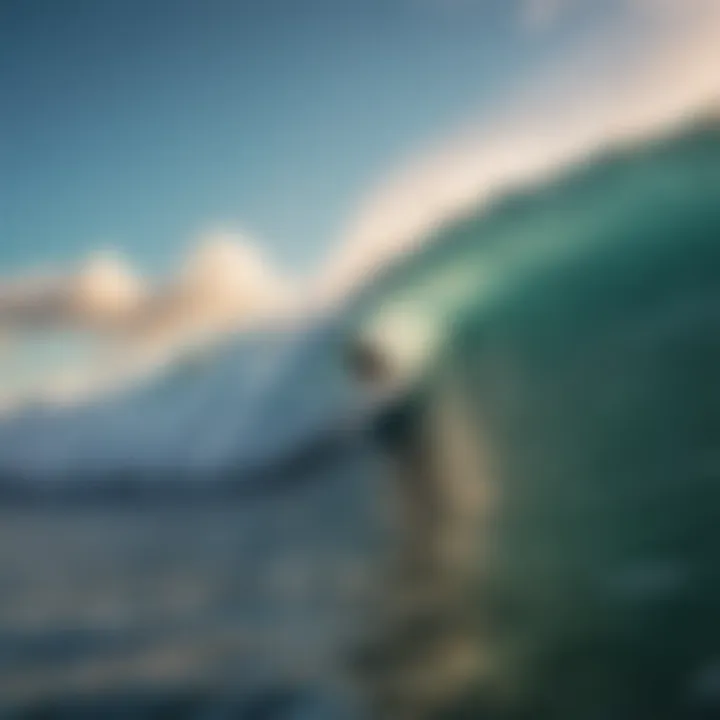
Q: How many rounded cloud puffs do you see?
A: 2